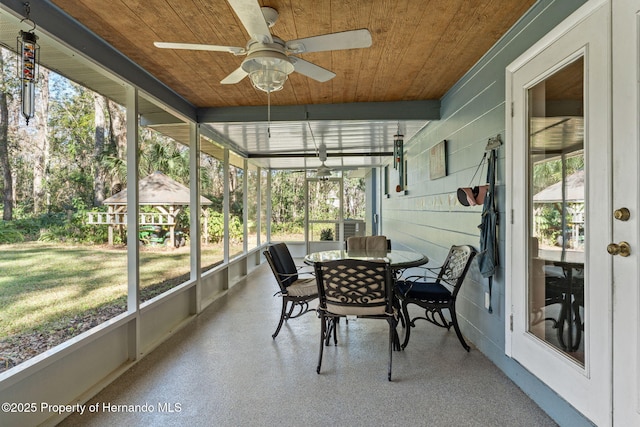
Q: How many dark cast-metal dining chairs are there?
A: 4